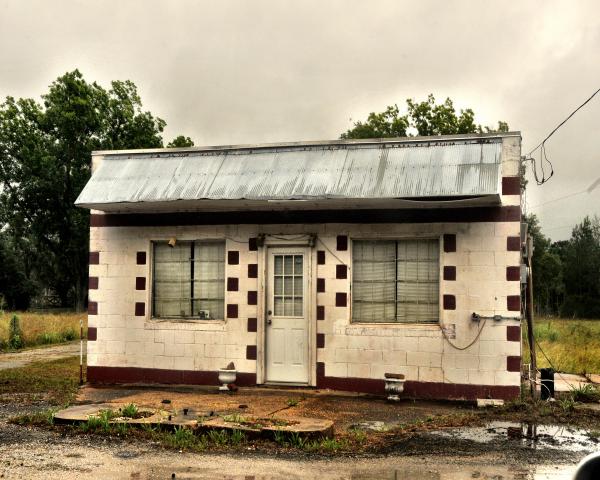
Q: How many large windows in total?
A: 2